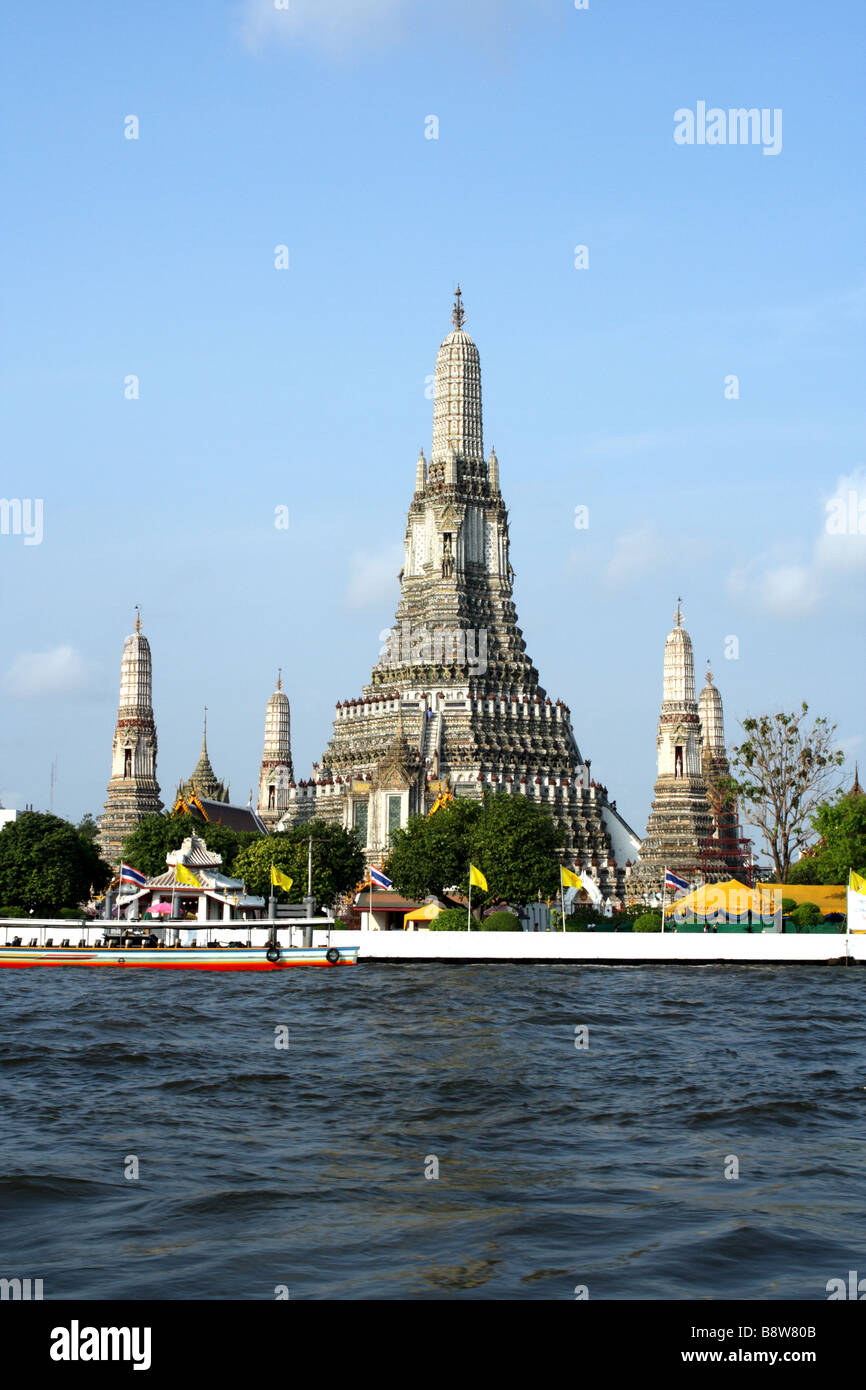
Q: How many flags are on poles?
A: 8